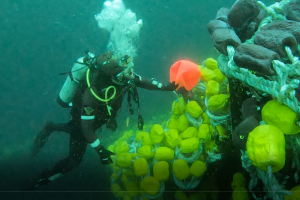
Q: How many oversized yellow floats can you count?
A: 2